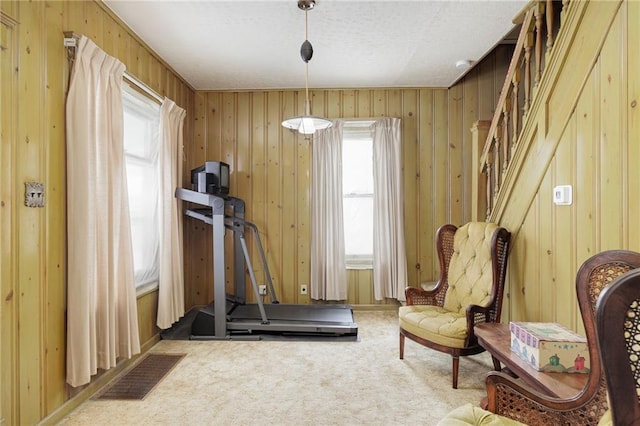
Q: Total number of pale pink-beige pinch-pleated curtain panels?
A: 4